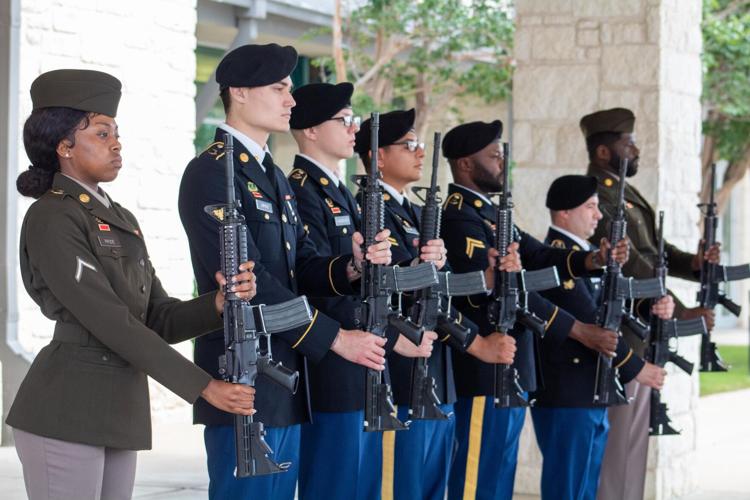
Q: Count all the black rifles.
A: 7